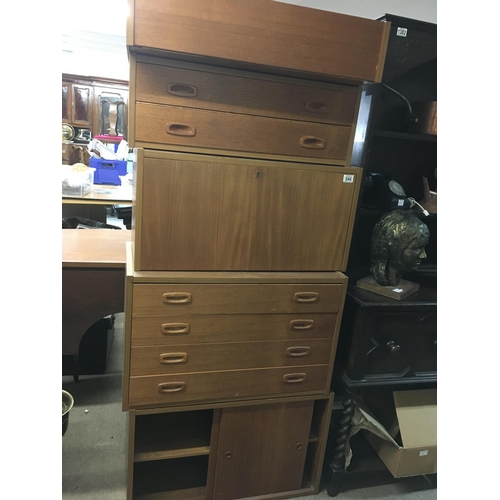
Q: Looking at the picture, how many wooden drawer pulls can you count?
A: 12